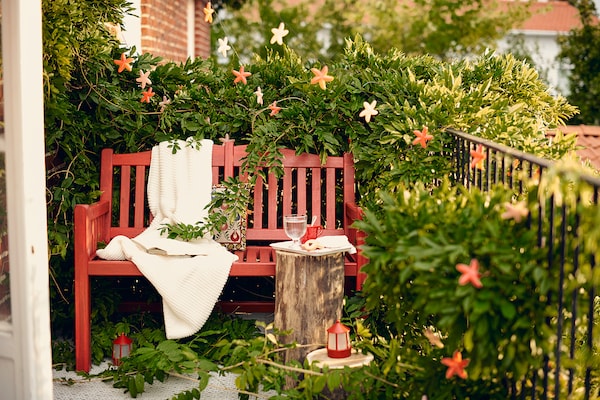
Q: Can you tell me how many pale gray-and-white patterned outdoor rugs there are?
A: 1